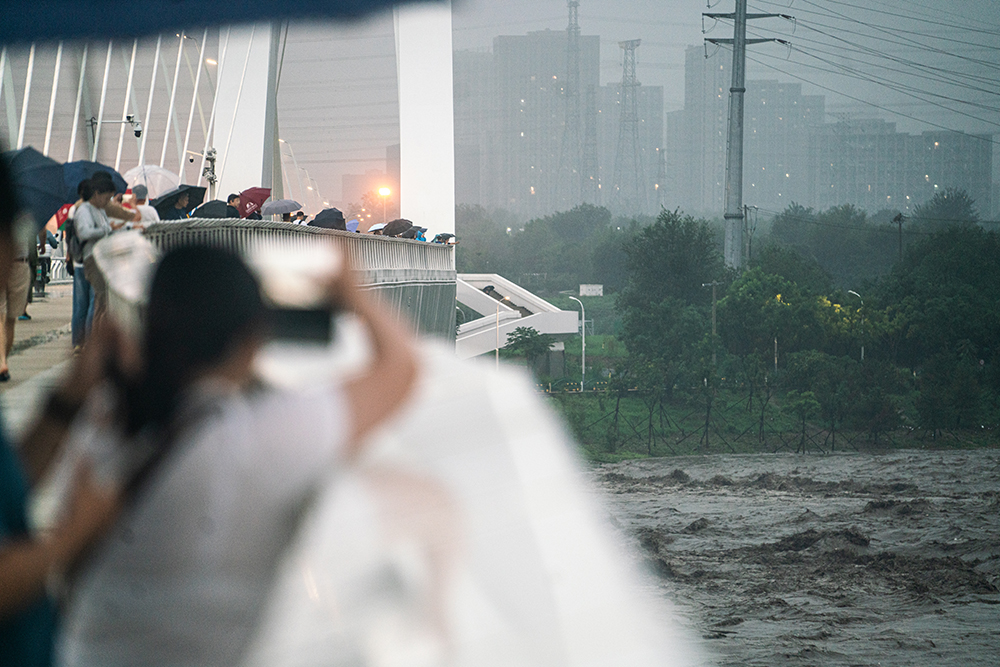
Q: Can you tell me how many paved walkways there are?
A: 1